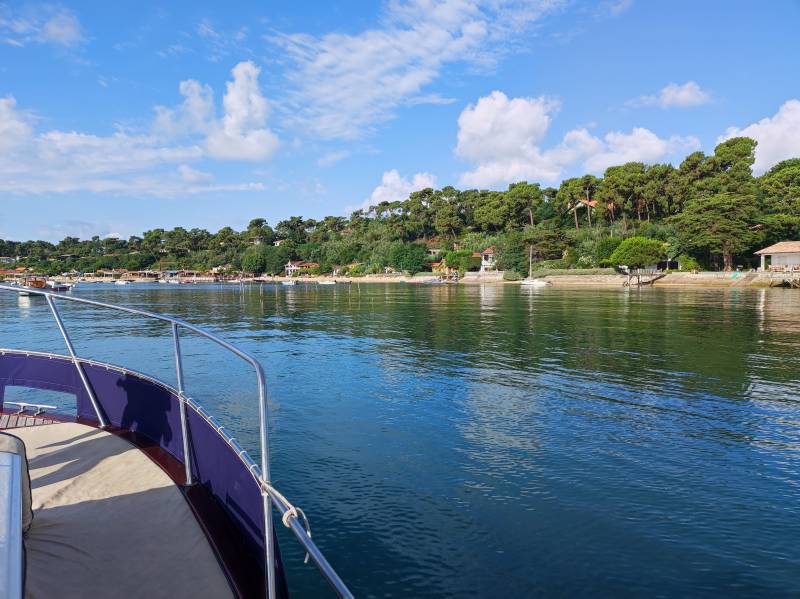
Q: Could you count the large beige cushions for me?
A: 1